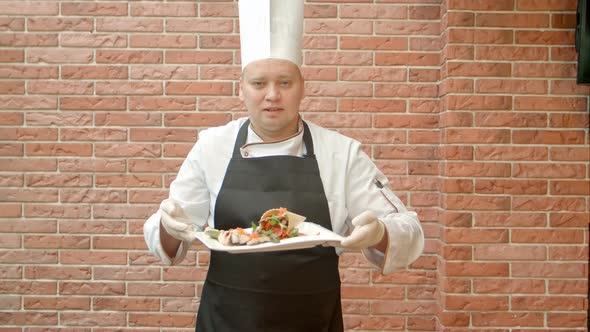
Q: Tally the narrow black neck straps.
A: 2